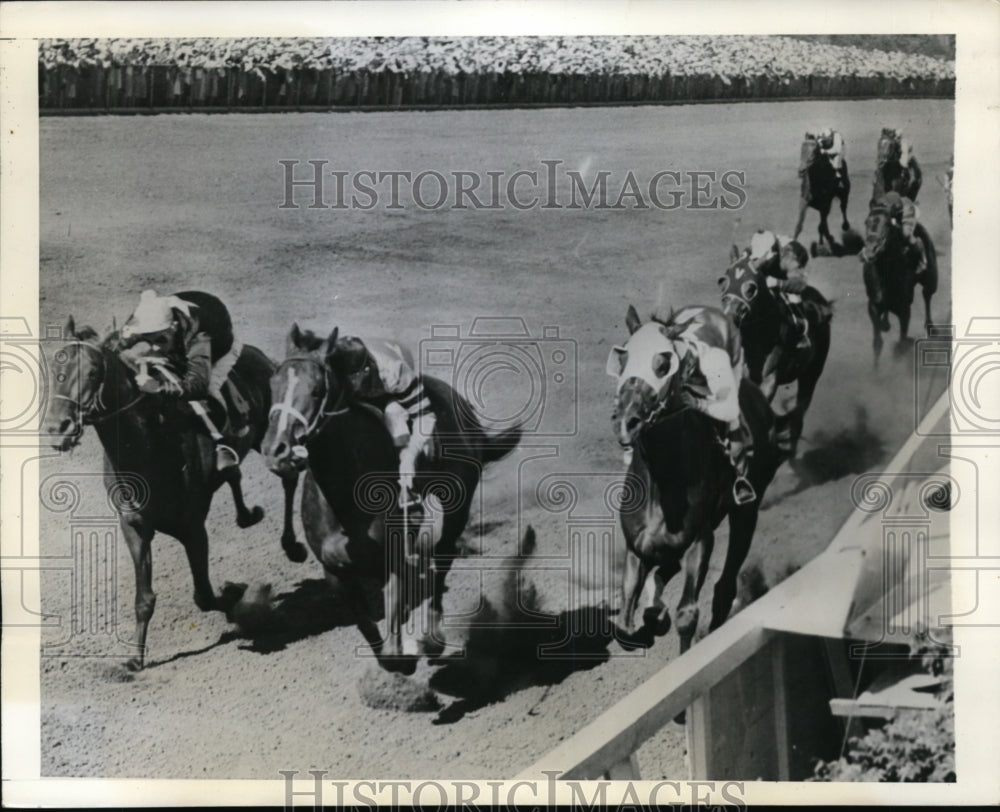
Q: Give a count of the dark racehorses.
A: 7